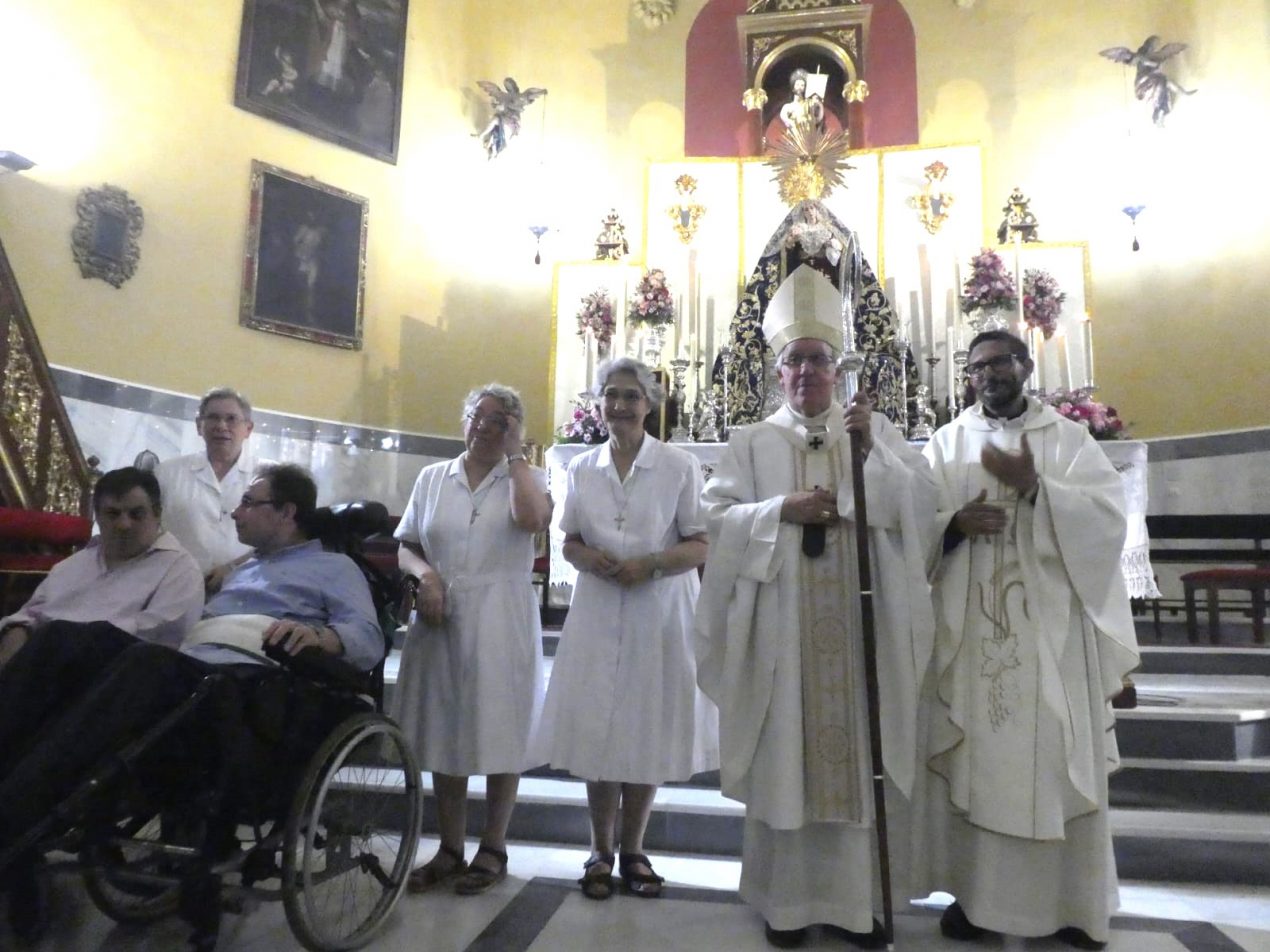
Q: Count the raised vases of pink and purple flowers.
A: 4